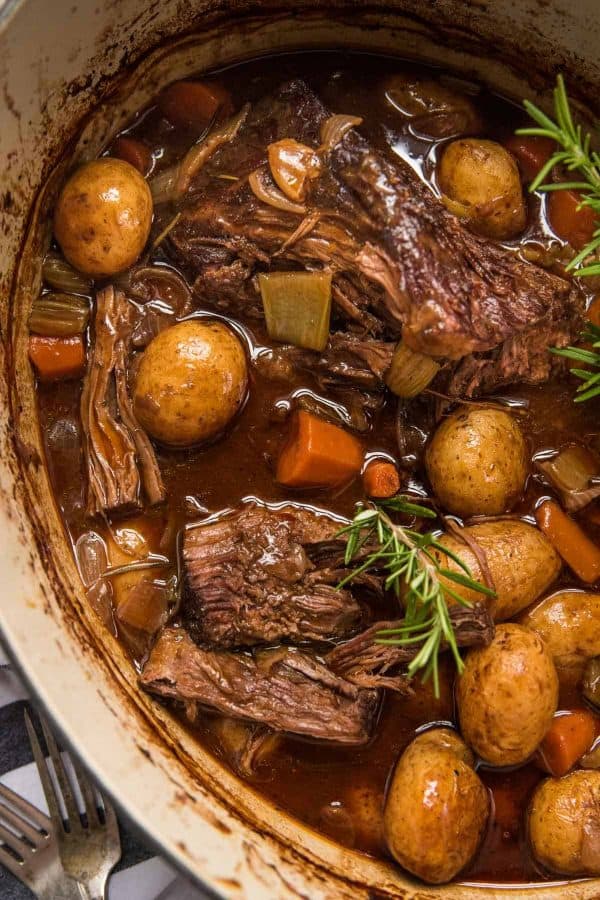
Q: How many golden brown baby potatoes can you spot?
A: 9